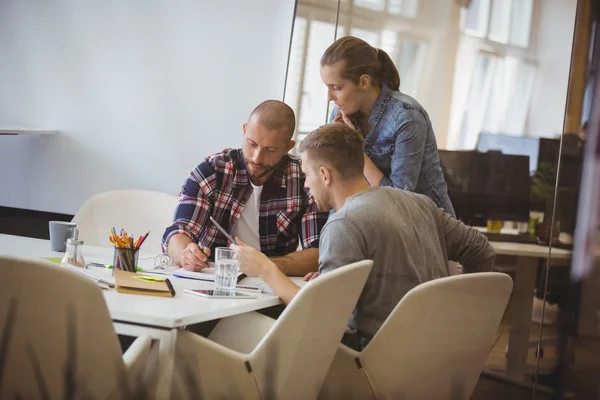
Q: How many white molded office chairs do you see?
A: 4